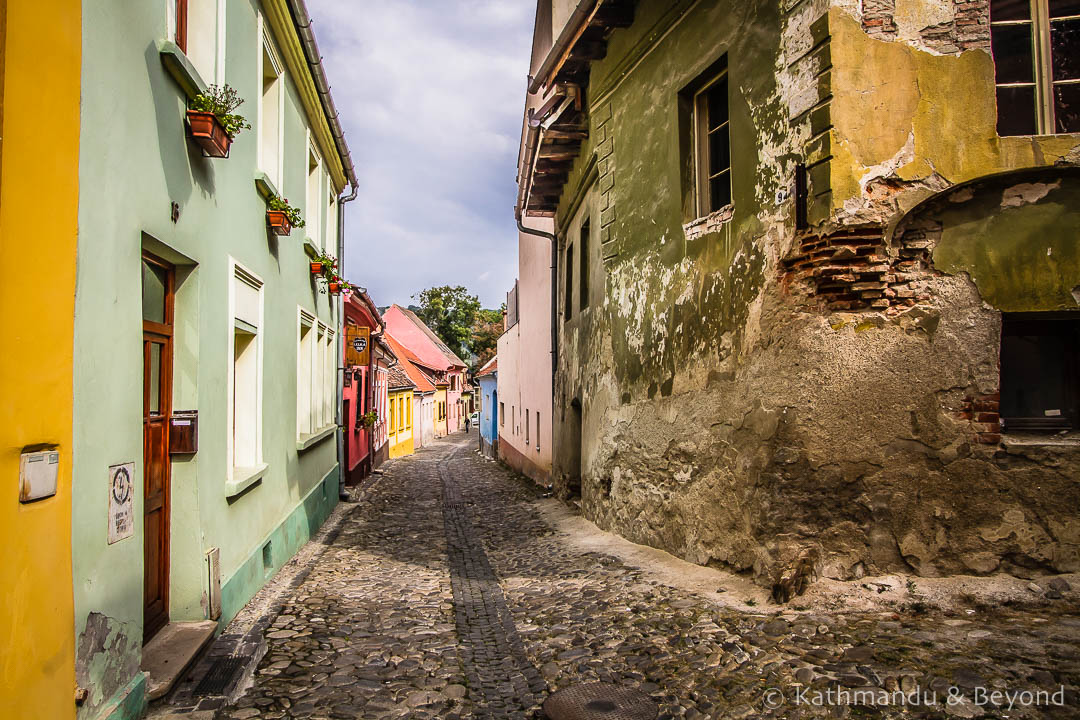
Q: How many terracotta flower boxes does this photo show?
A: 4